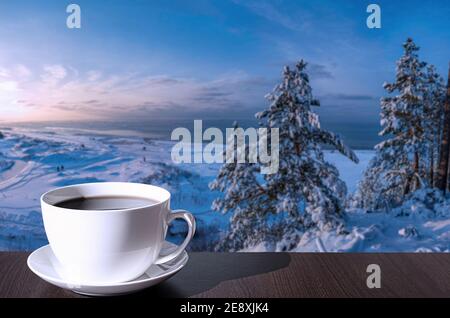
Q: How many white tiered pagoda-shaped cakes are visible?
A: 0